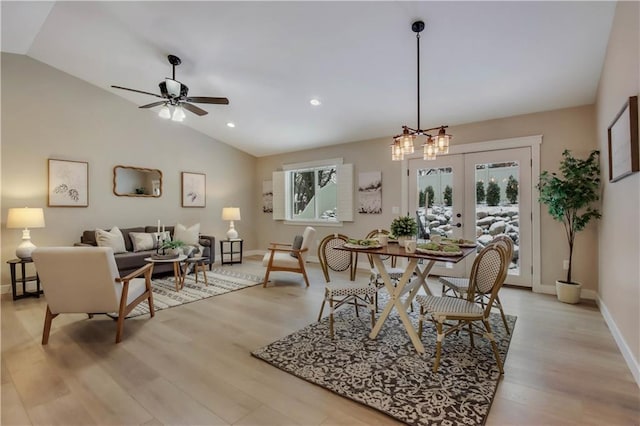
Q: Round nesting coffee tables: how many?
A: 2